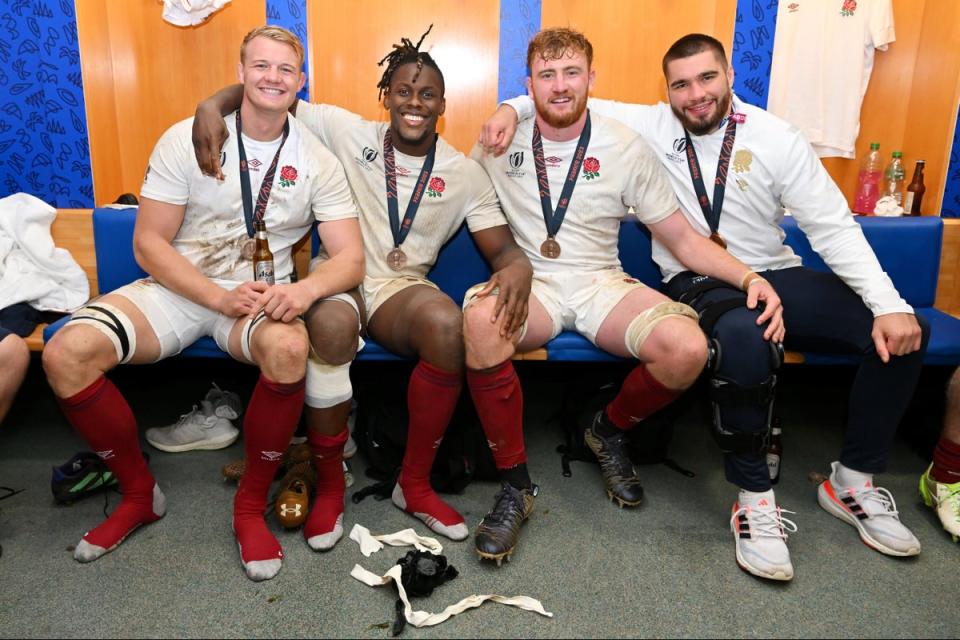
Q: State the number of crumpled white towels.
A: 1